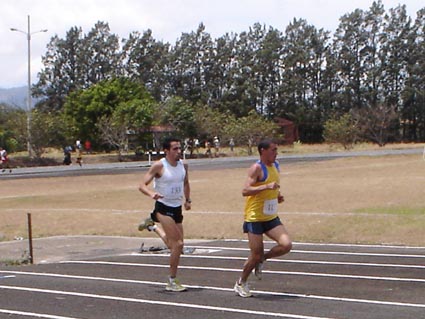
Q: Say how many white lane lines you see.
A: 7